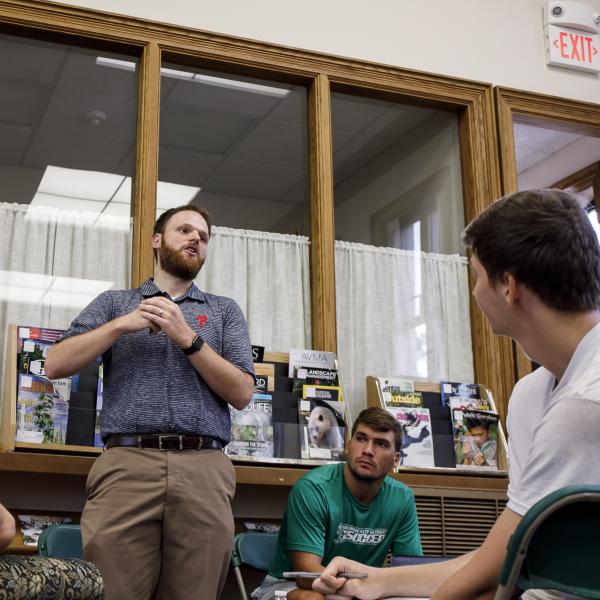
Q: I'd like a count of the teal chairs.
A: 3